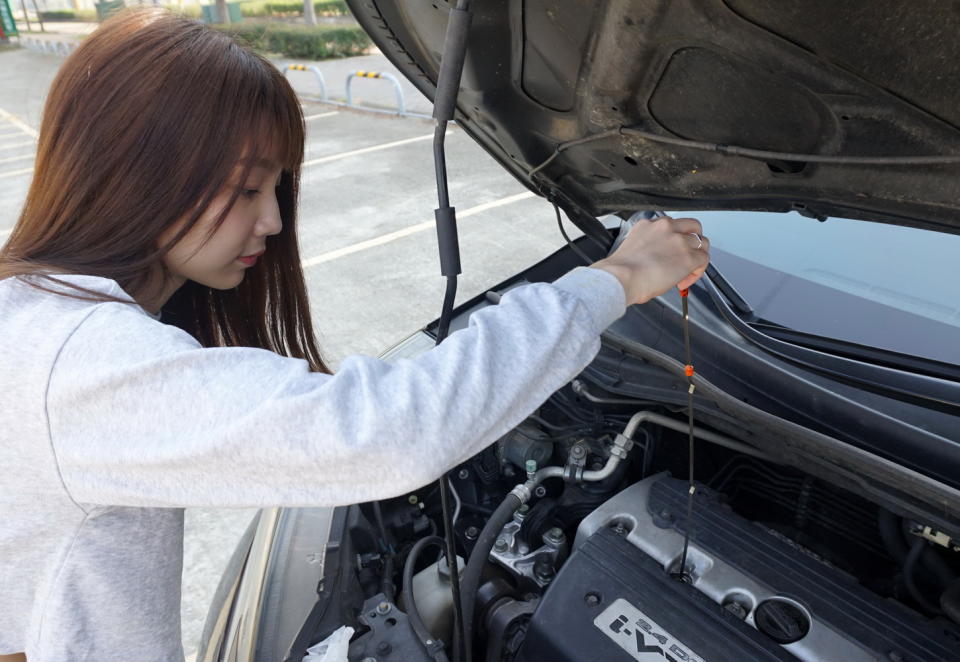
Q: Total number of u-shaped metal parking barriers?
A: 2